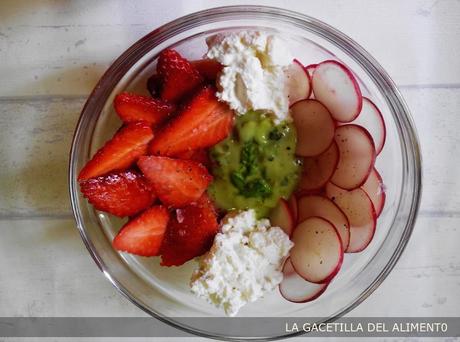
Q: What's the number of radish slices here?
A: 13